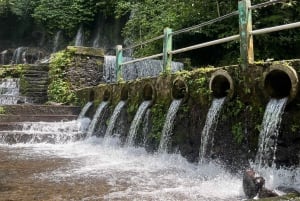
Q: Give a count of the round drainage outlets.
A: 7